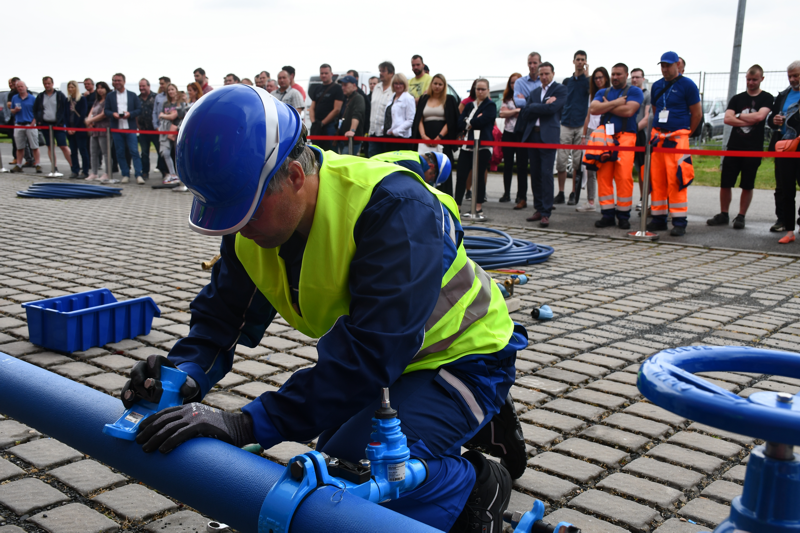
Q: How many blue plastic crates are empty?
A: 1